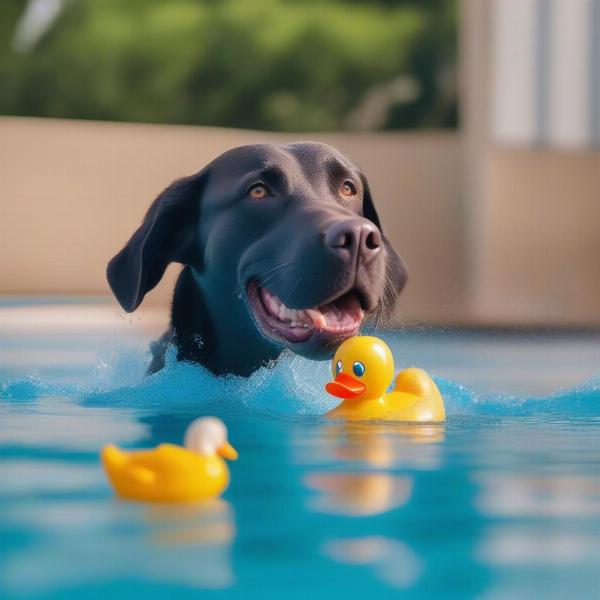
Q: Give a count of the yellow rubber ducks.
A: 2